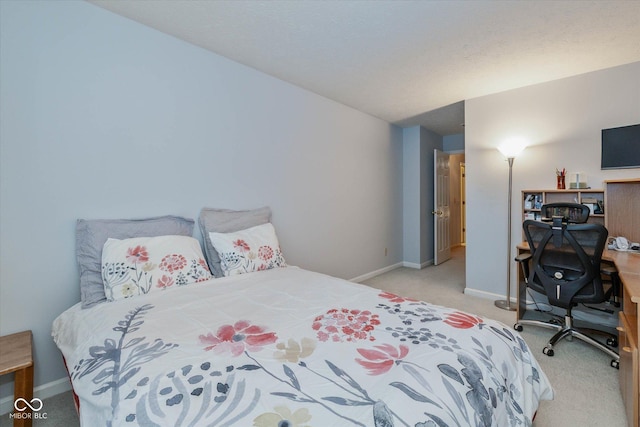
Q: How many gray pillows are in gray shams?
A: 2